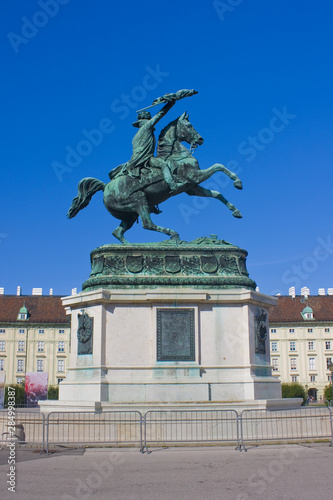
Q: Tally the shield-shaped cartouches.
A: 5